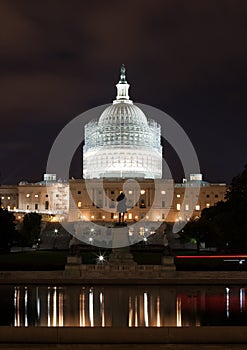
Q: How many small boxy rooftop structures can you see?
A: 2